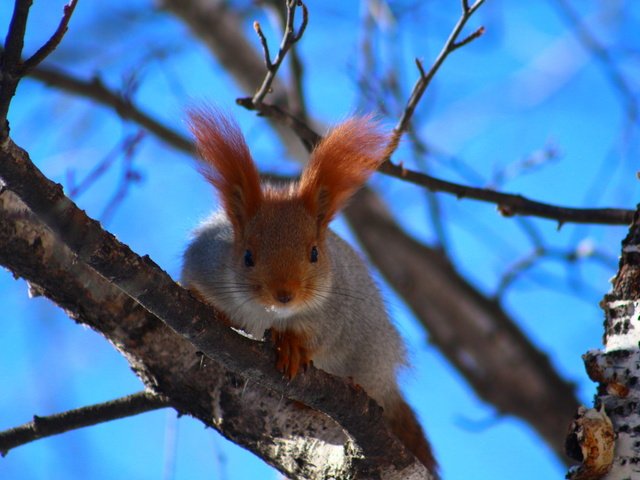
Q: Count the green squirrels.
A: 0